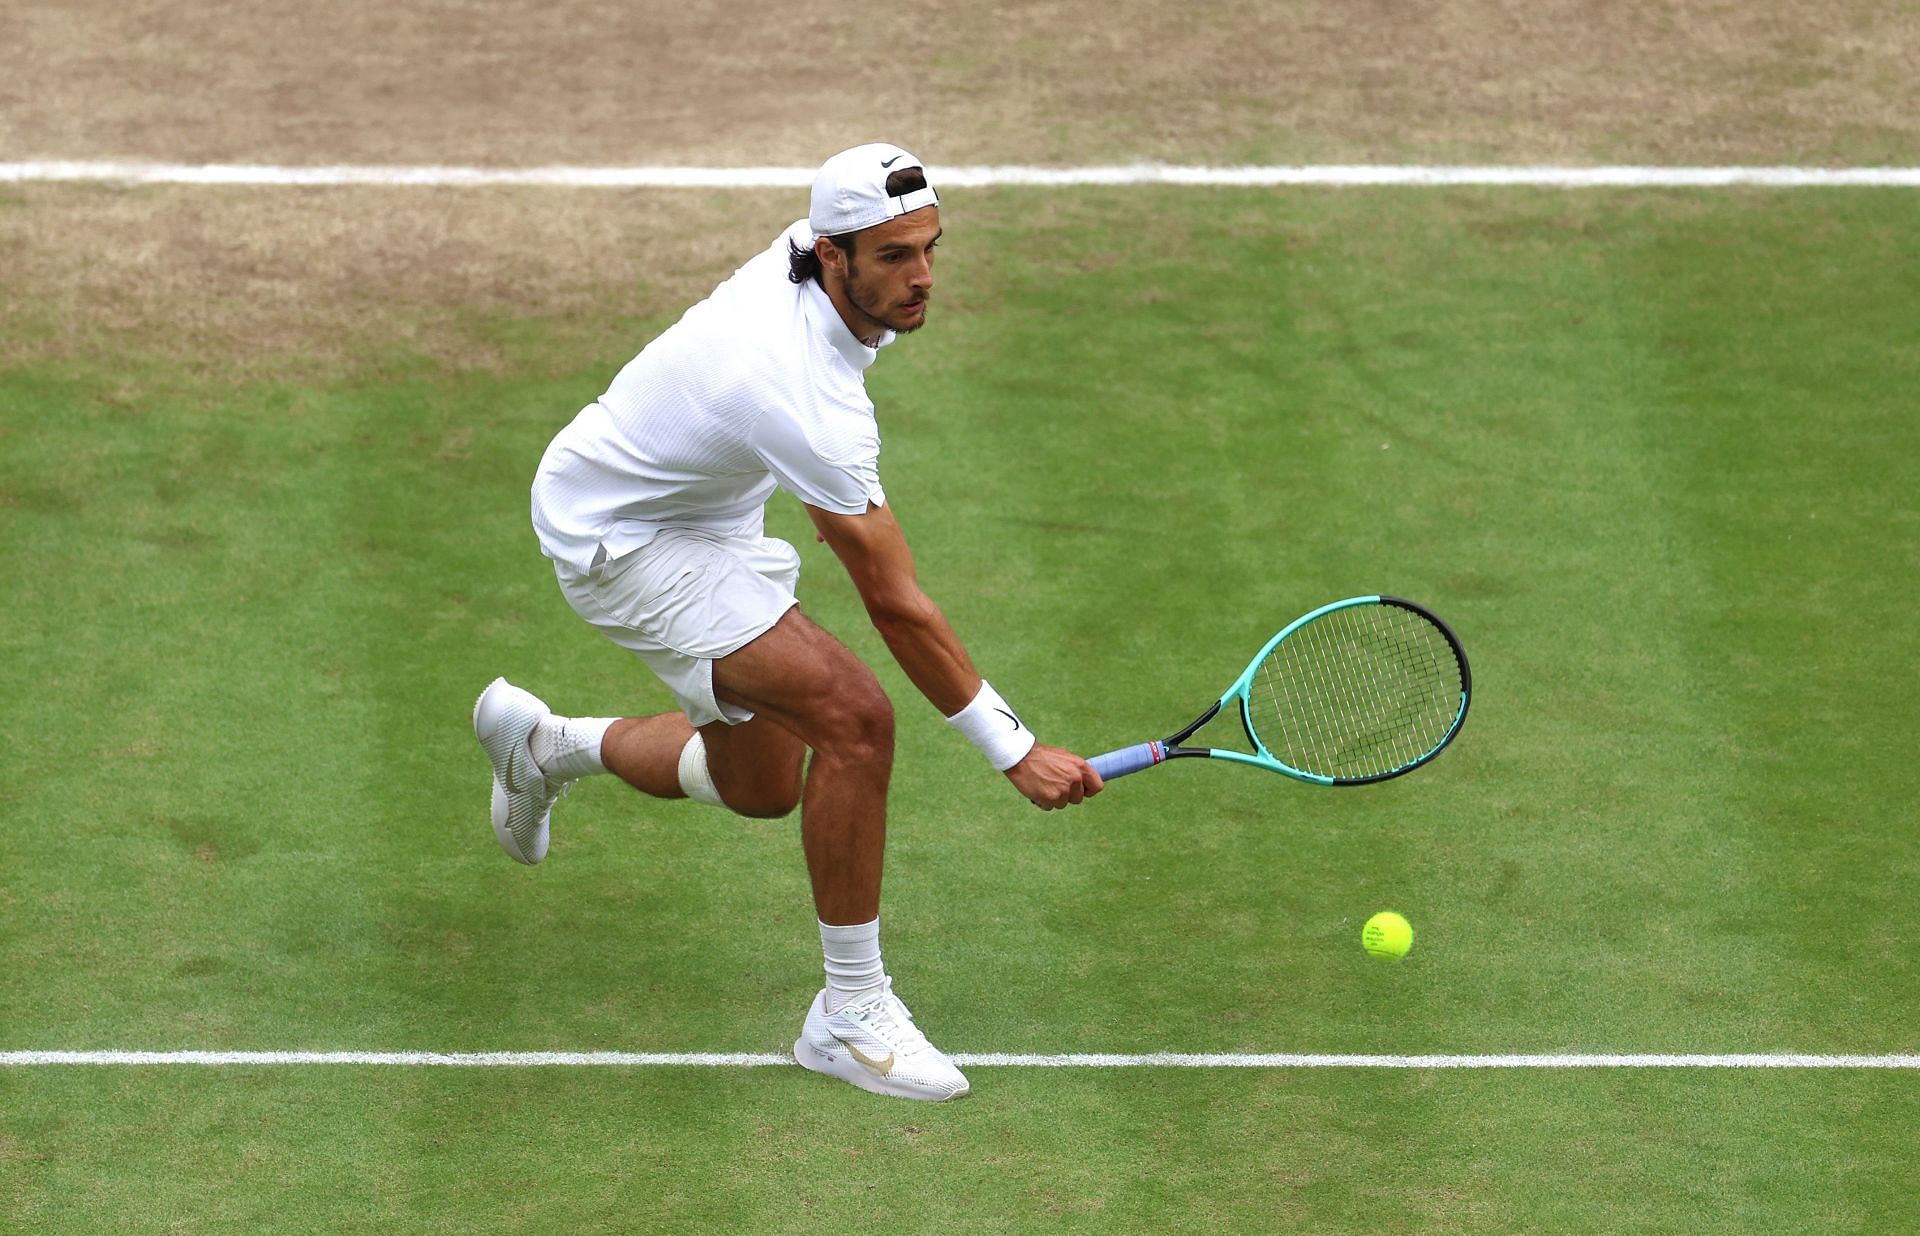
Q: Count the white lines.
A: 2